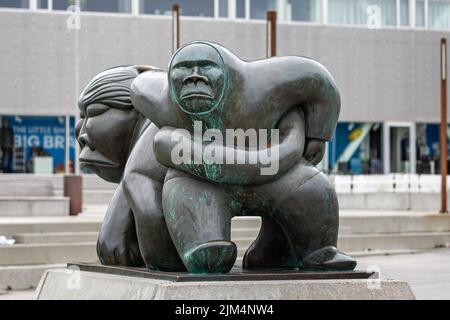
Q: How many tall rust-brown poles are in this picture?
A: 3